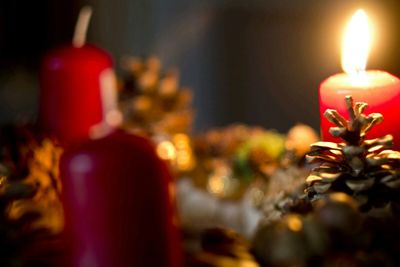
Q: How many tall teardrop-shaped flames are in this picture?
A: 1